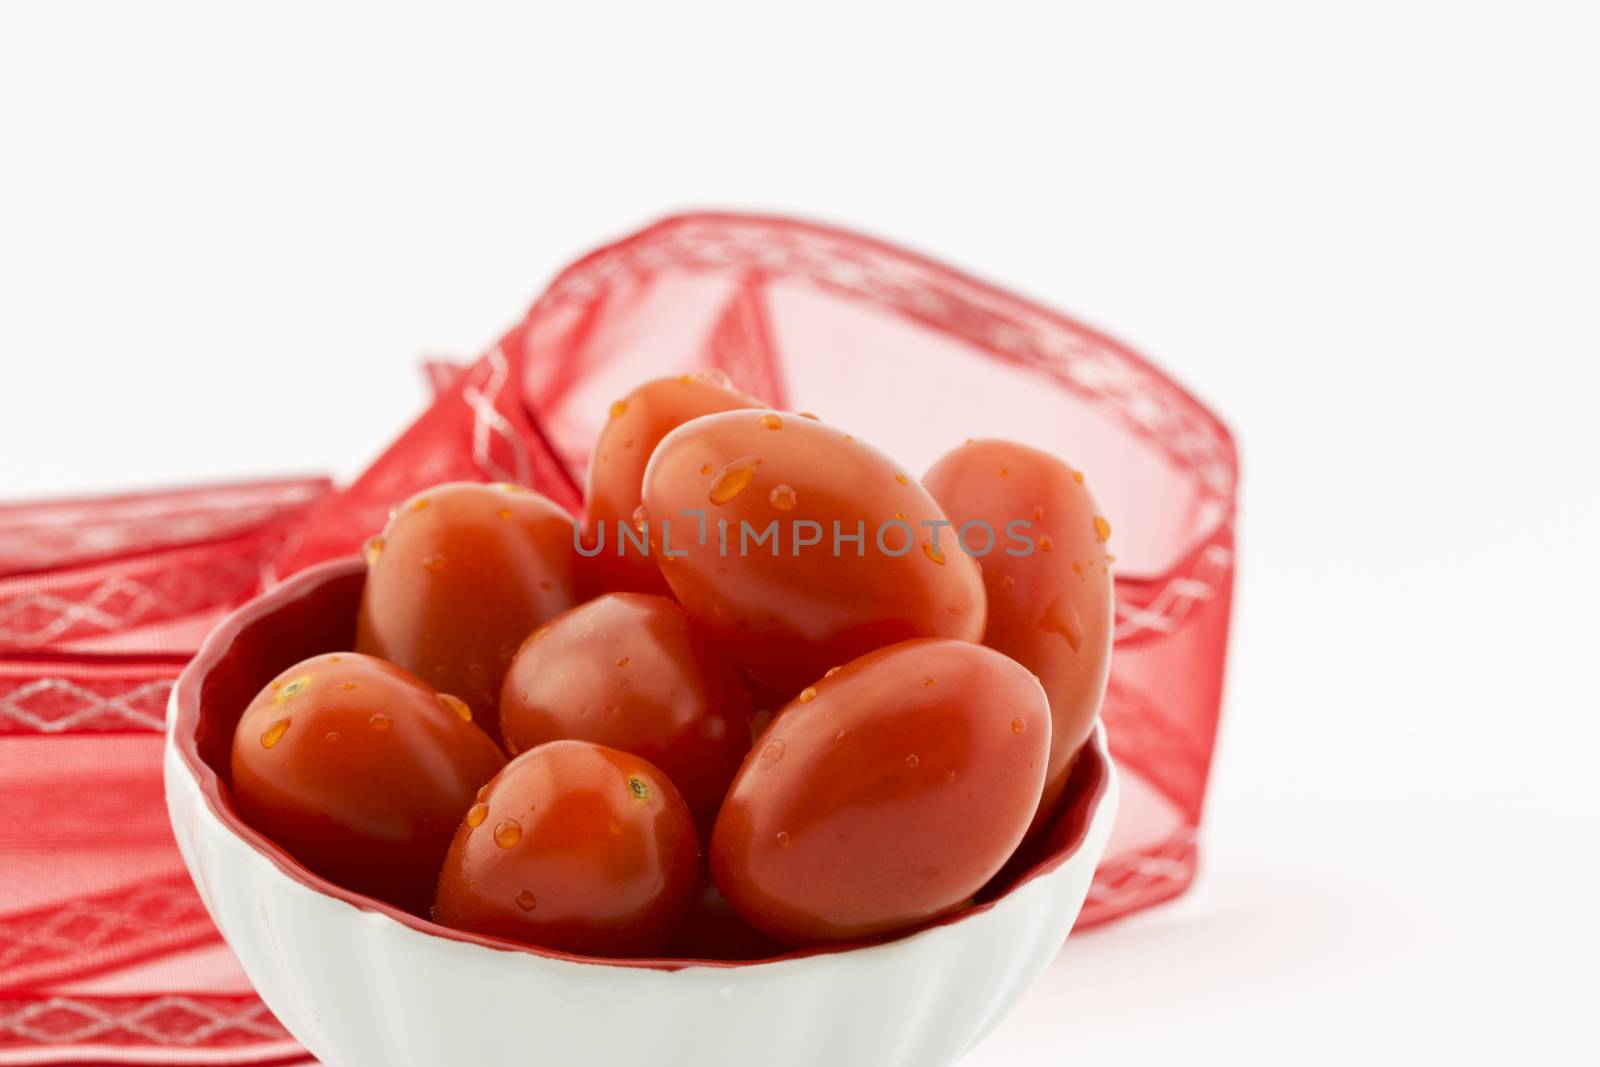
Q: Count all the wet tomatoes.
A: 8